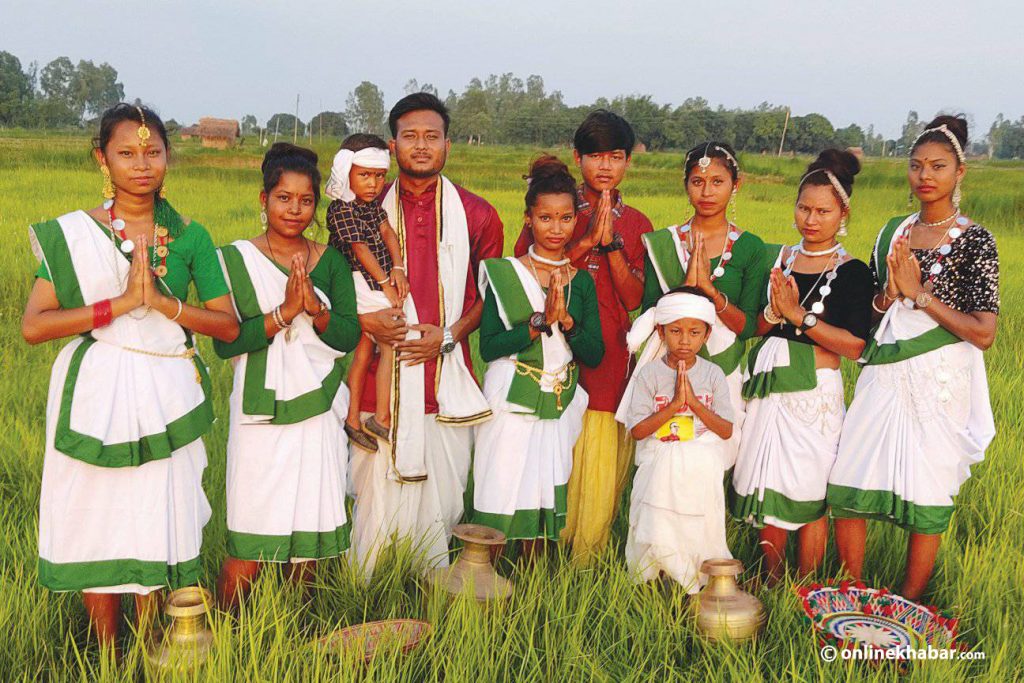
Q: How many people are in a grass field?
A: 10